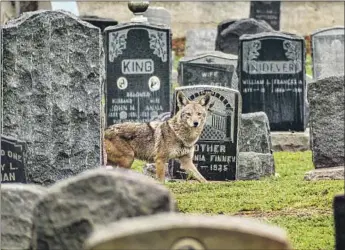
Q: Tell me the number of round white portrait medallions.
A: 2